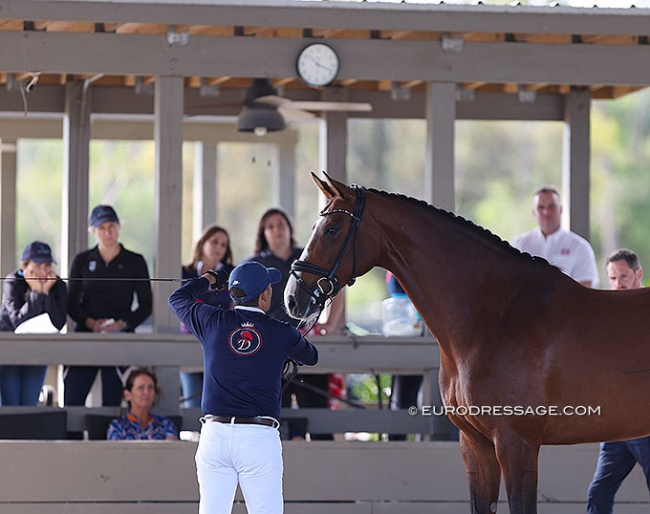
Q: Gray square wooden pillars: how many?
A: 8